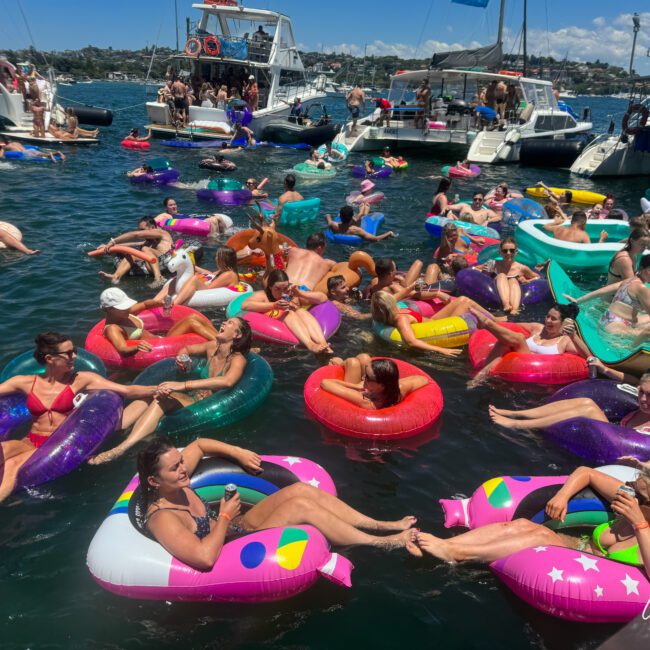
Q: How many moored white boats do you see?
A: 4